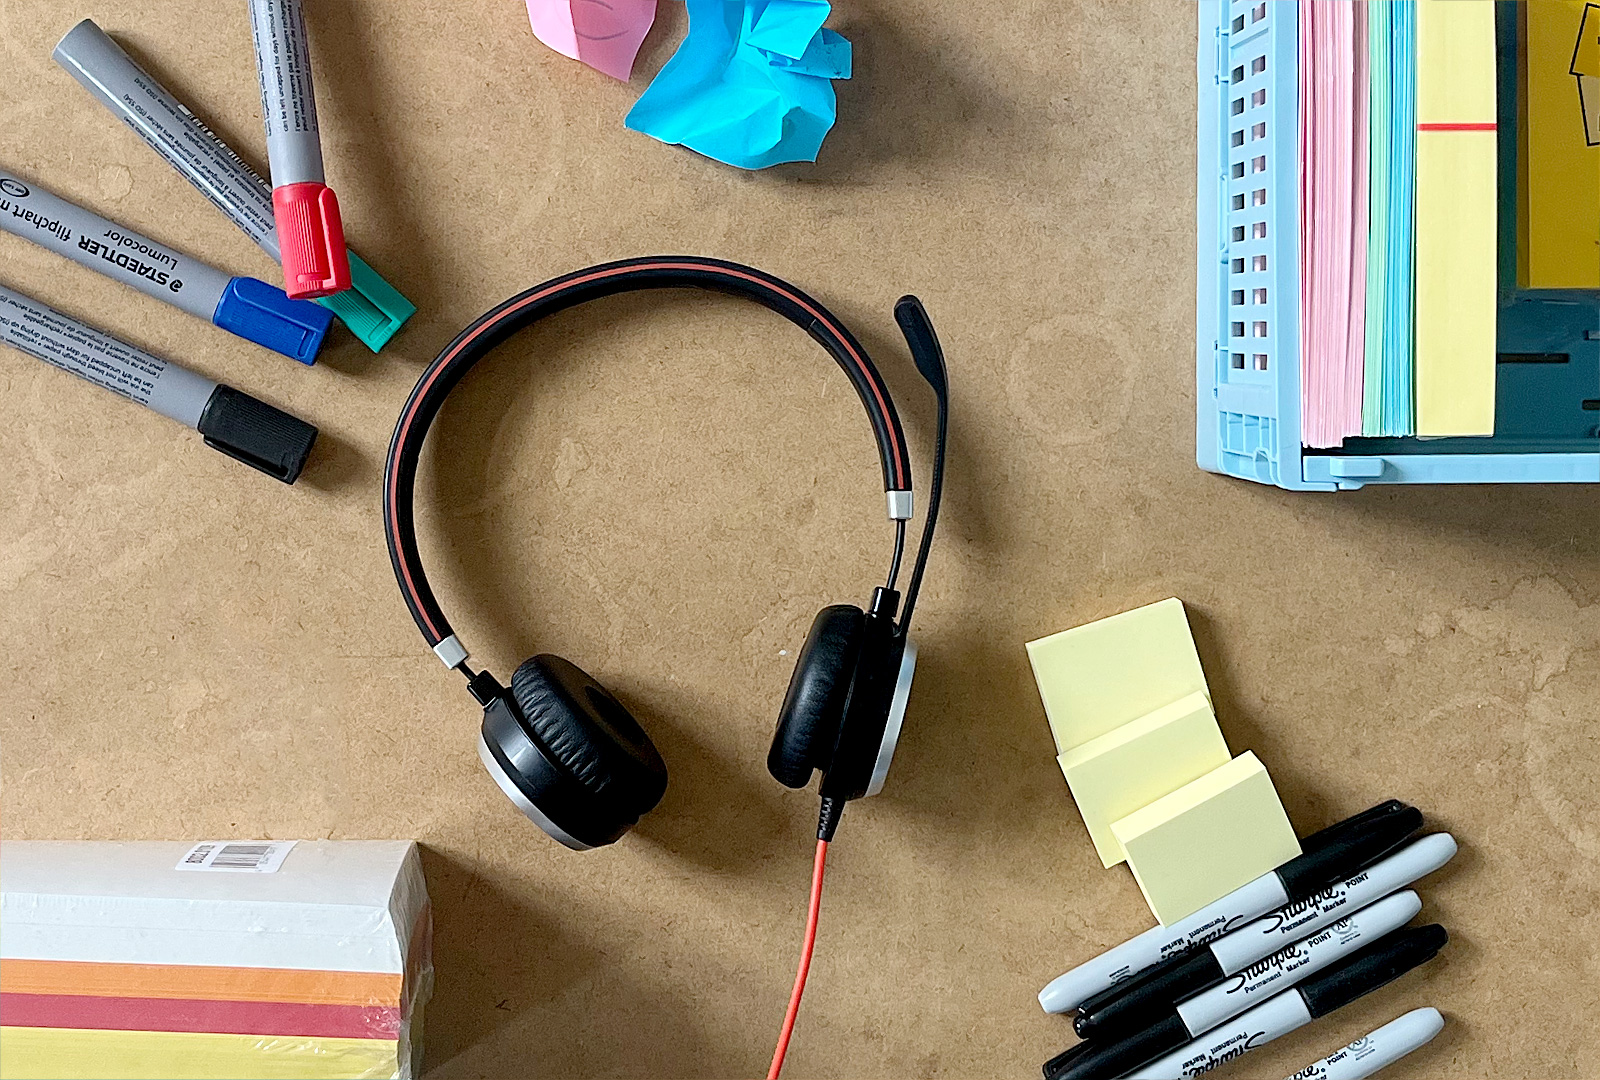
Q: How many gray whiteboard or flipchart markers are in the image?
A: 4